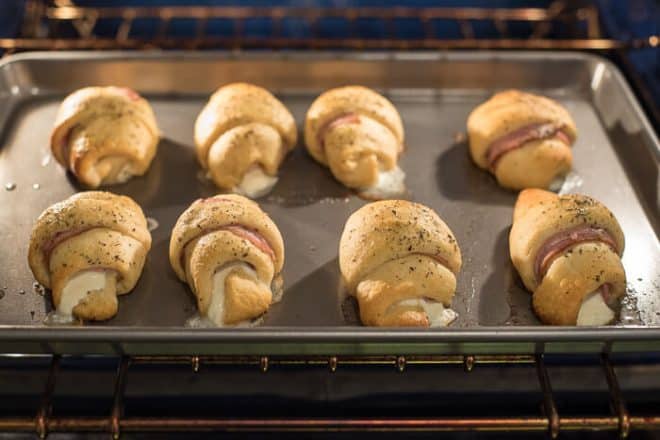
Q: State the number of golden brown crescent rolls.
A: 8